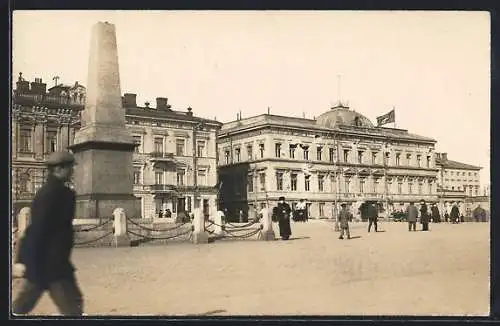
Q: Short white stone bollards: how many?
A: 5